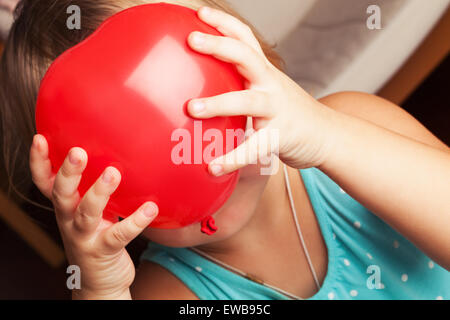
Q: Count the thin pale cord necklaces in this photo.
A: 1